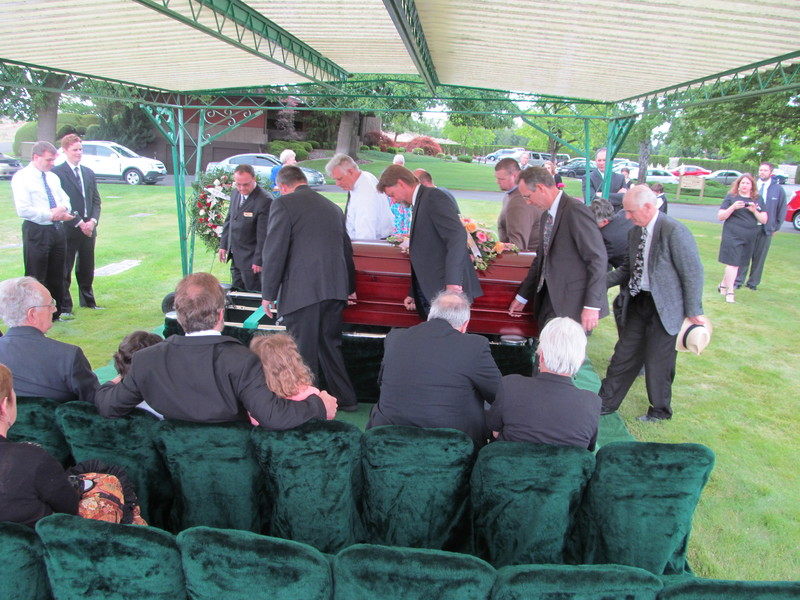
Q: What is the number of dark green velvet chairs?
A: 13